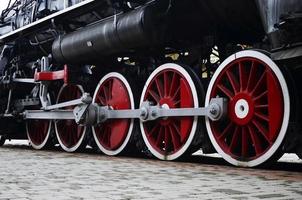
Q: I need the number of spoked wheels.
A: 5